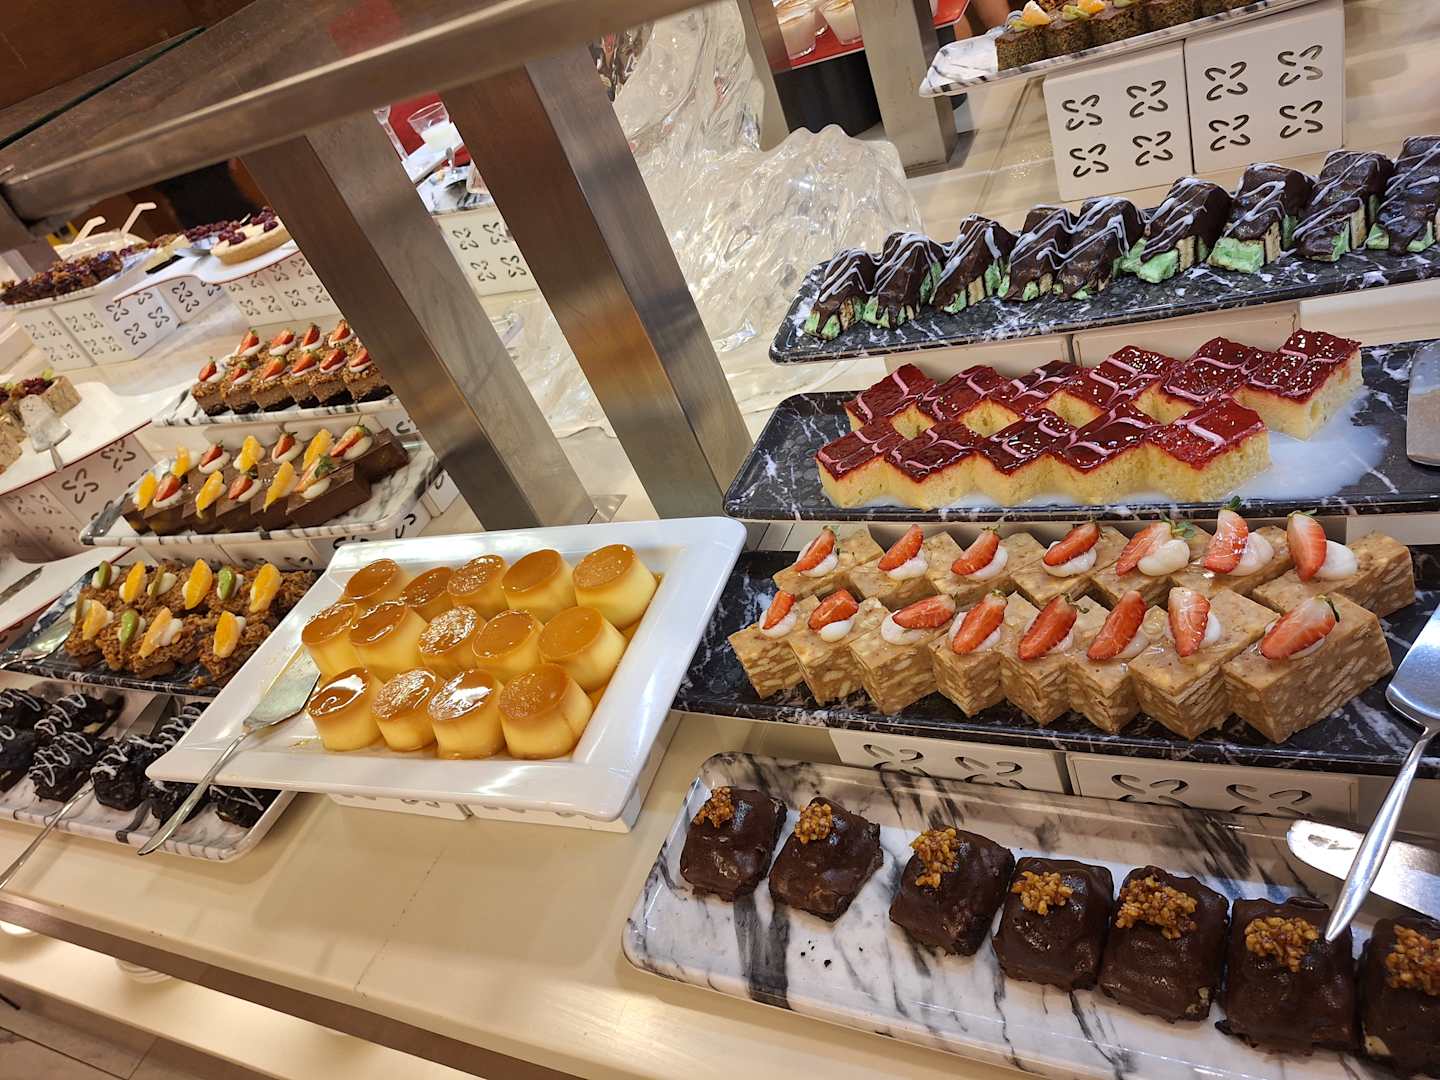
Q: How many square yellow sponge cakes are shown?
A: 11